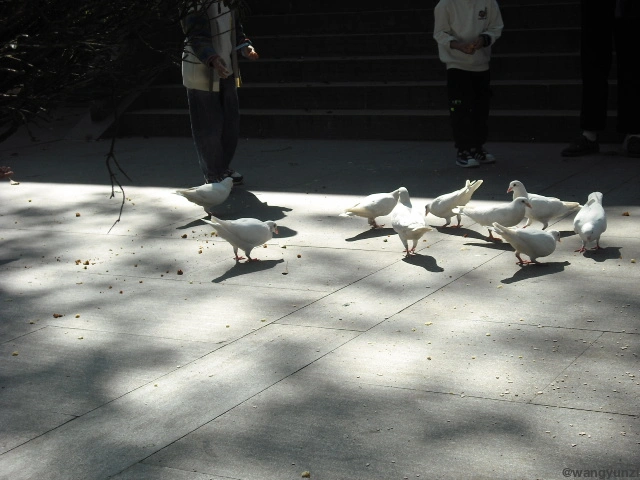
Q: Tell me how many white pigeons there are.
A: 9